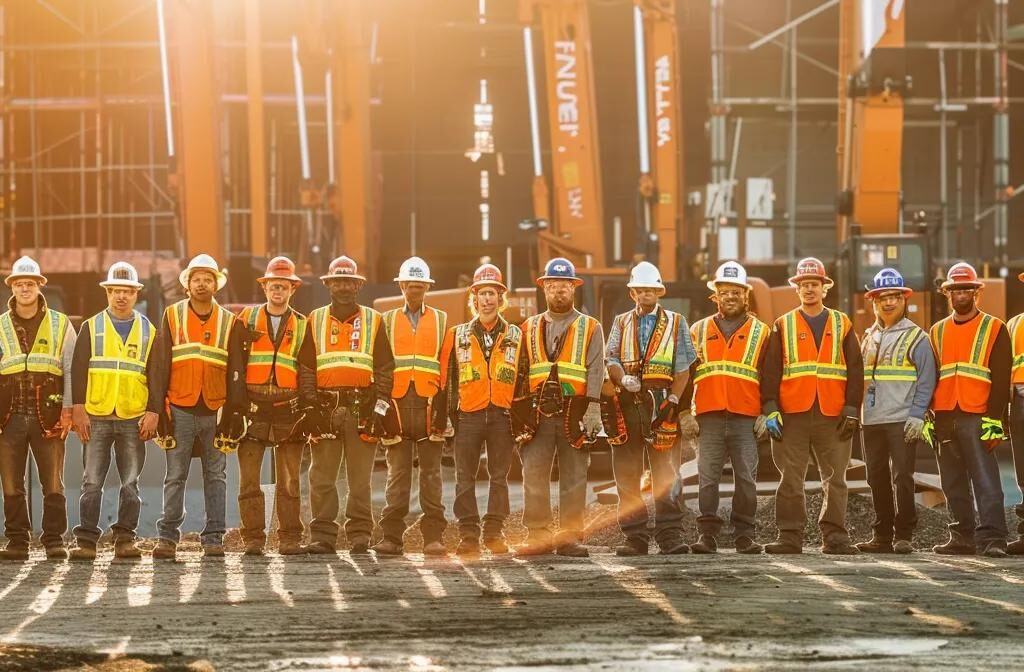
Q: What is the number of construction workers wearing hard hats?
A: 13